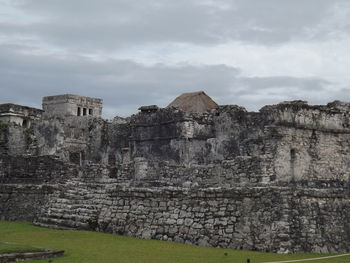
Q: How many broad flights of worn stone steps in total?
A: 1